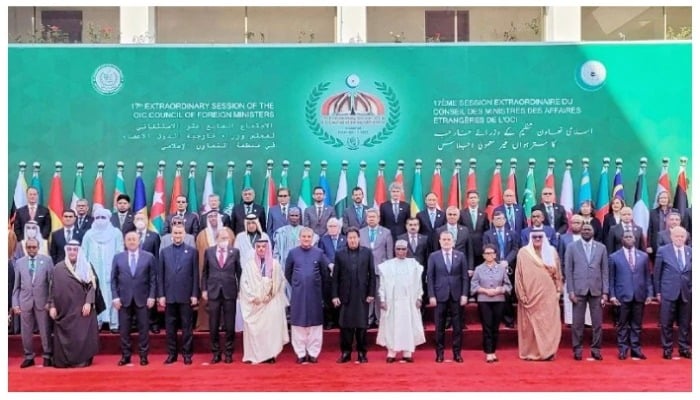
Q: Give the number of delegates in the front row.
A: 15